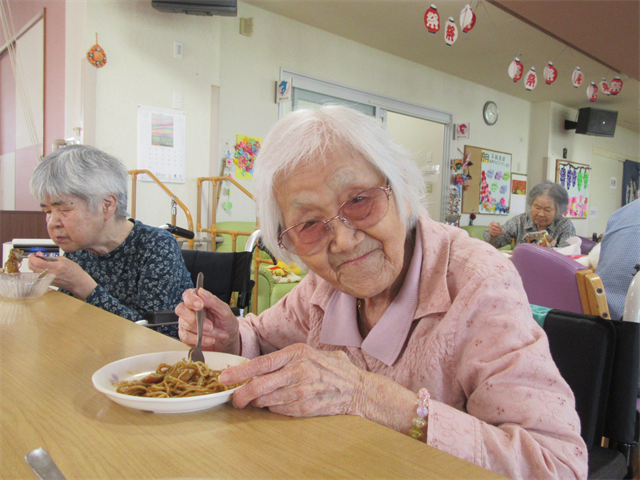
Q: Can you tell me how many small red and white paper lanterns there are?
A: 10